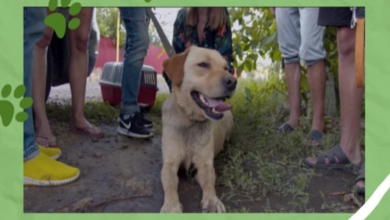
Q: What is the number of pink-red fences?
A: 1